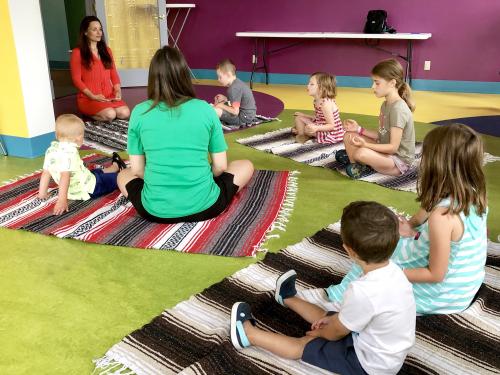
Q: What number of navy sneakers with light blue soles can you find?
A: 2